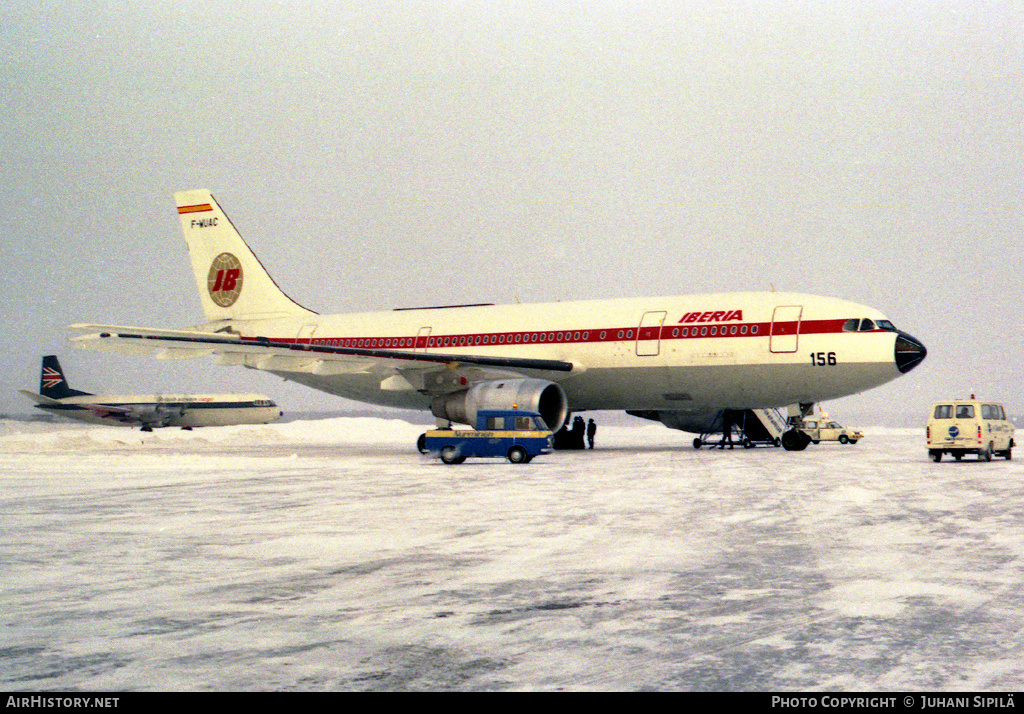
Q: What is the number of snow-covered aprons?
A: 1